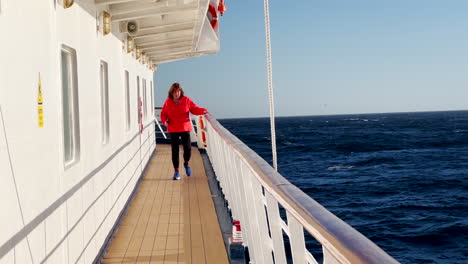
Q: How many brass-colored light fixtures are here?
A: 7